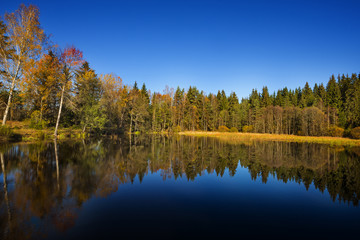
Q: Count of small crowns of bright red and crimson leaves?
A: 1